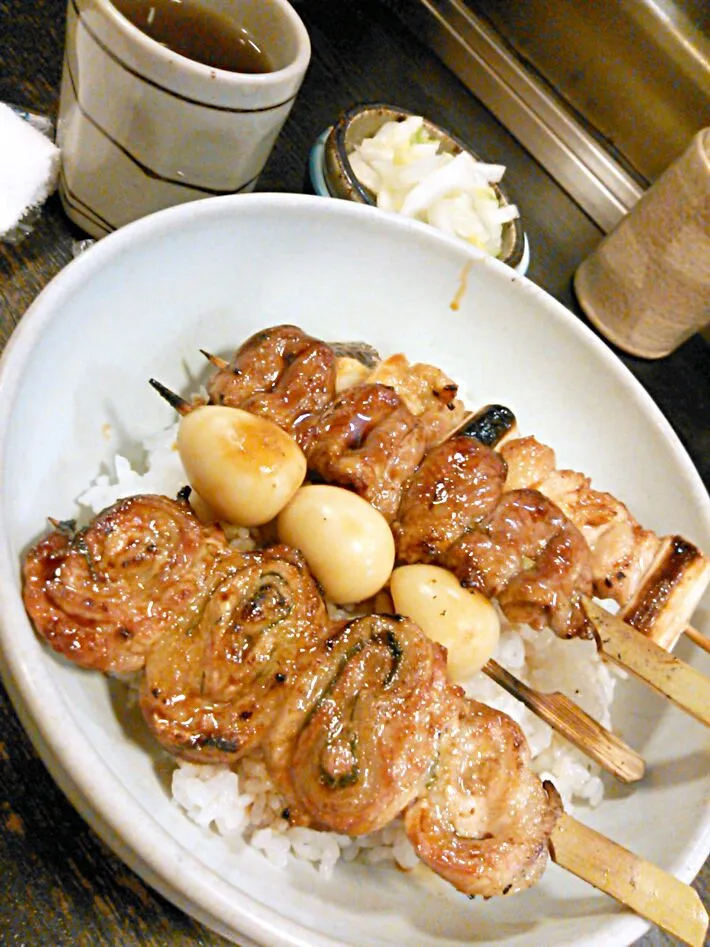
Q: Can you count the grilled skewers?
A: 4